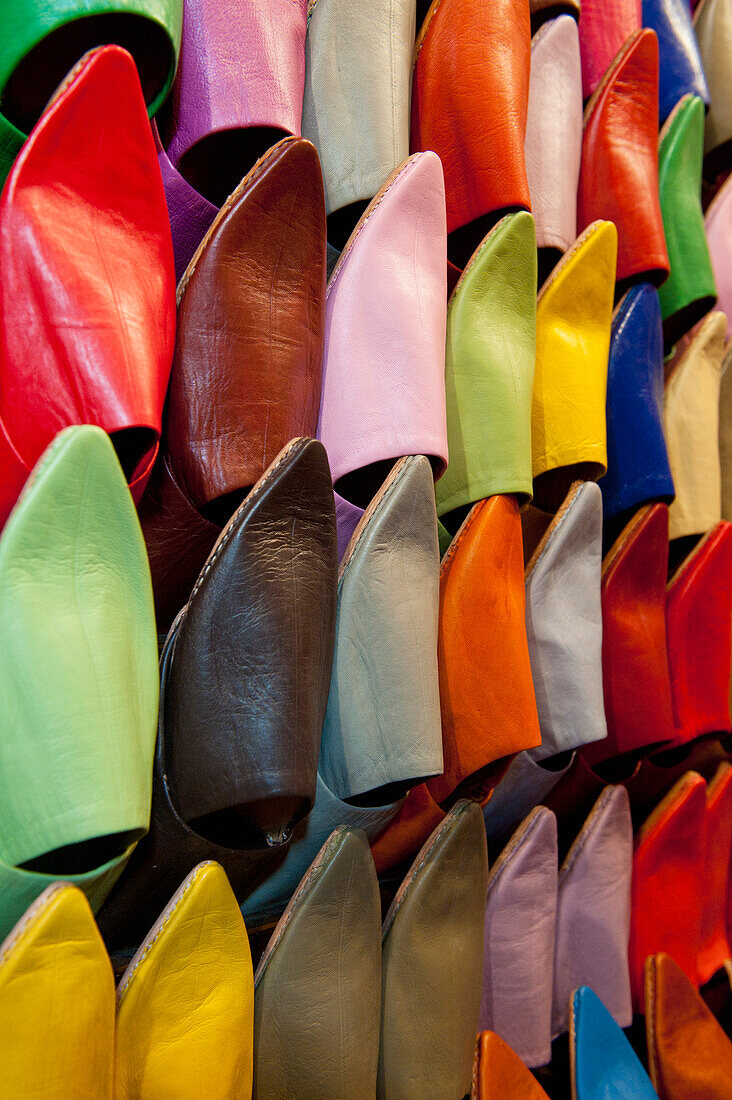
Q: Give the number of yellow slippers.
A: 3